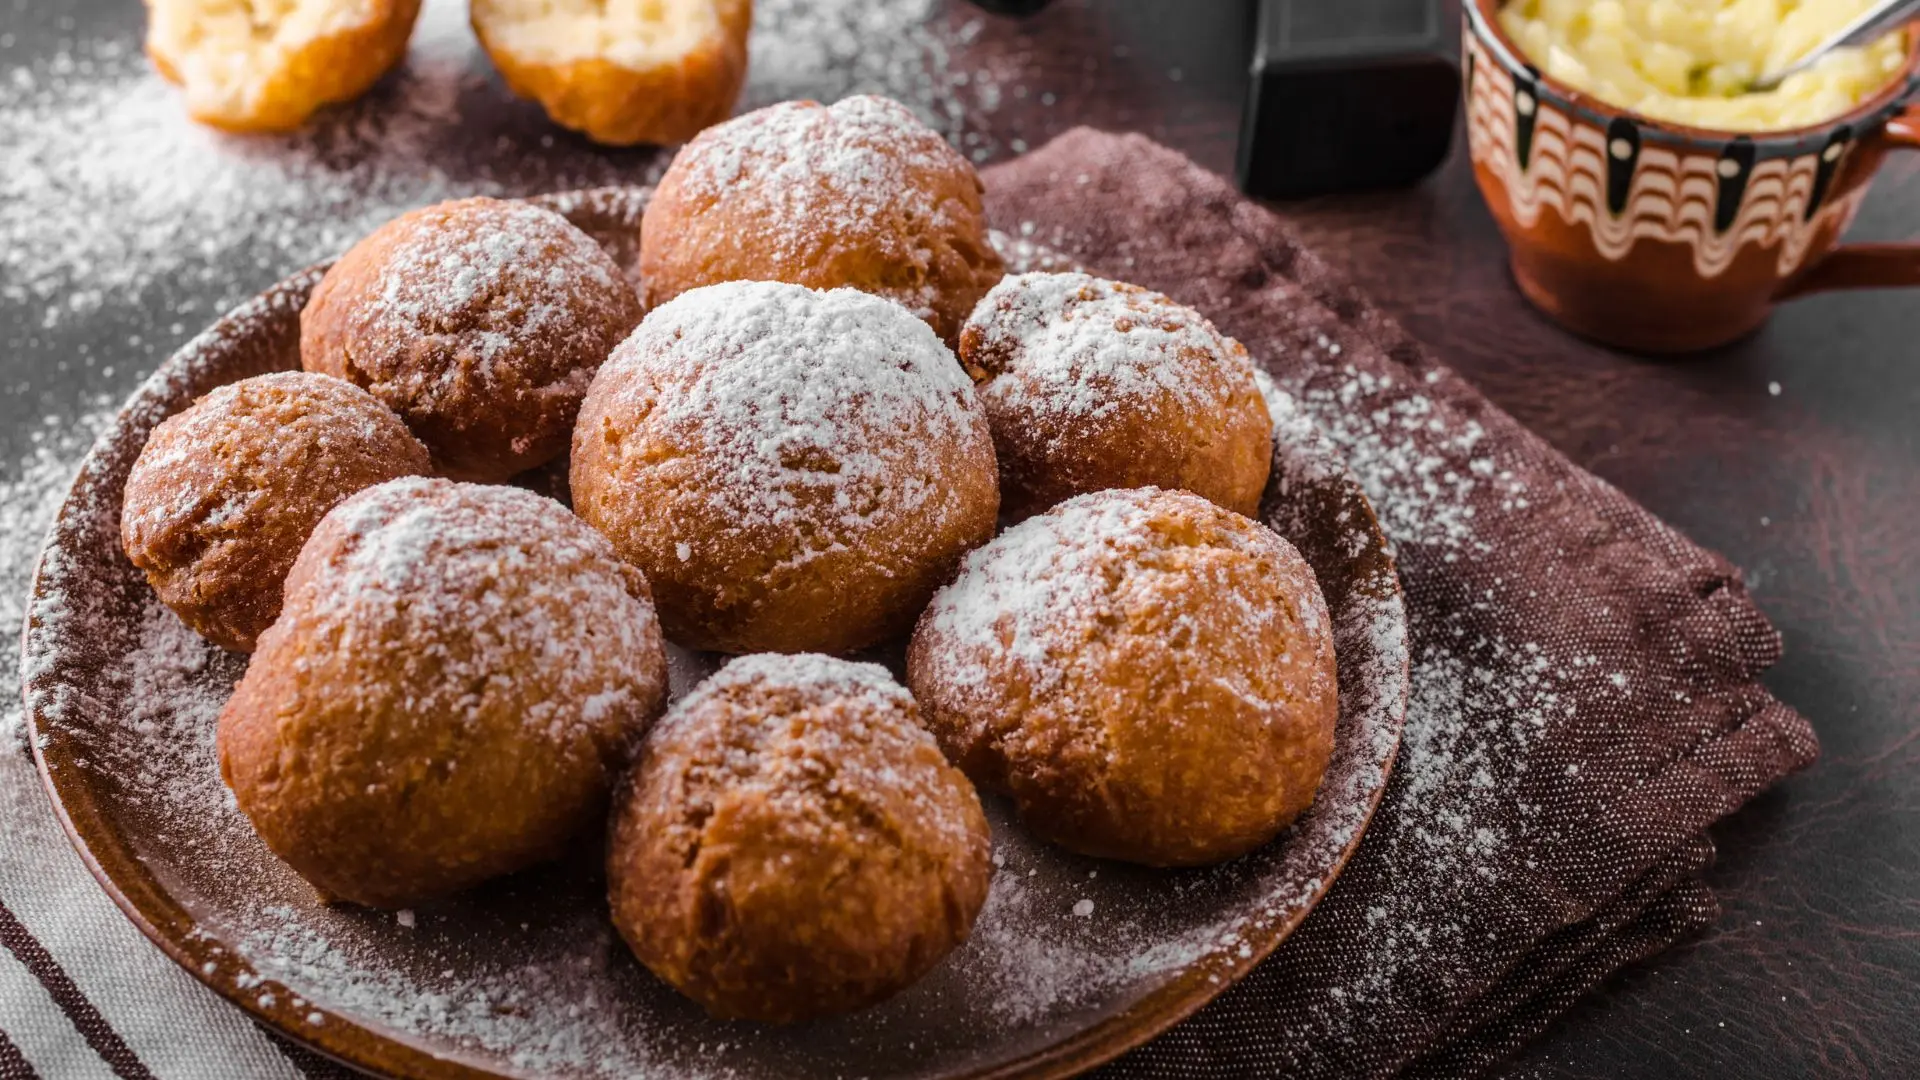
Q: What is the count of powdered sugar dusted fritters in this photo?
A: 8